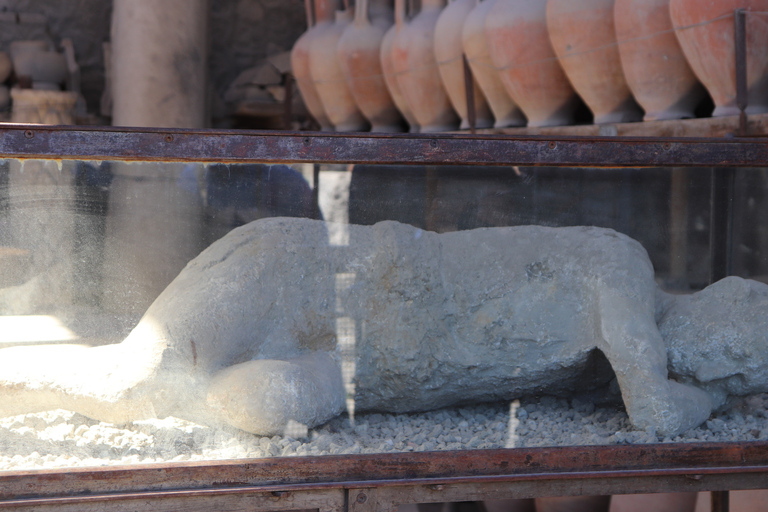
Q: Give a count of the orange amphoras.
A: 11